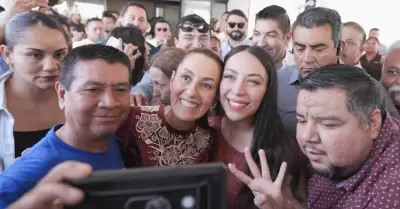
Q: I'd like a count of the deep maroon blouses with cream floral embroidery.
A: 1